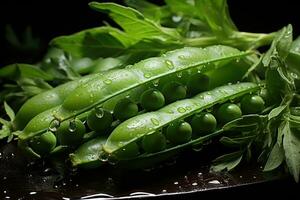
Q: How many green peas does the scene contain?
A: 13